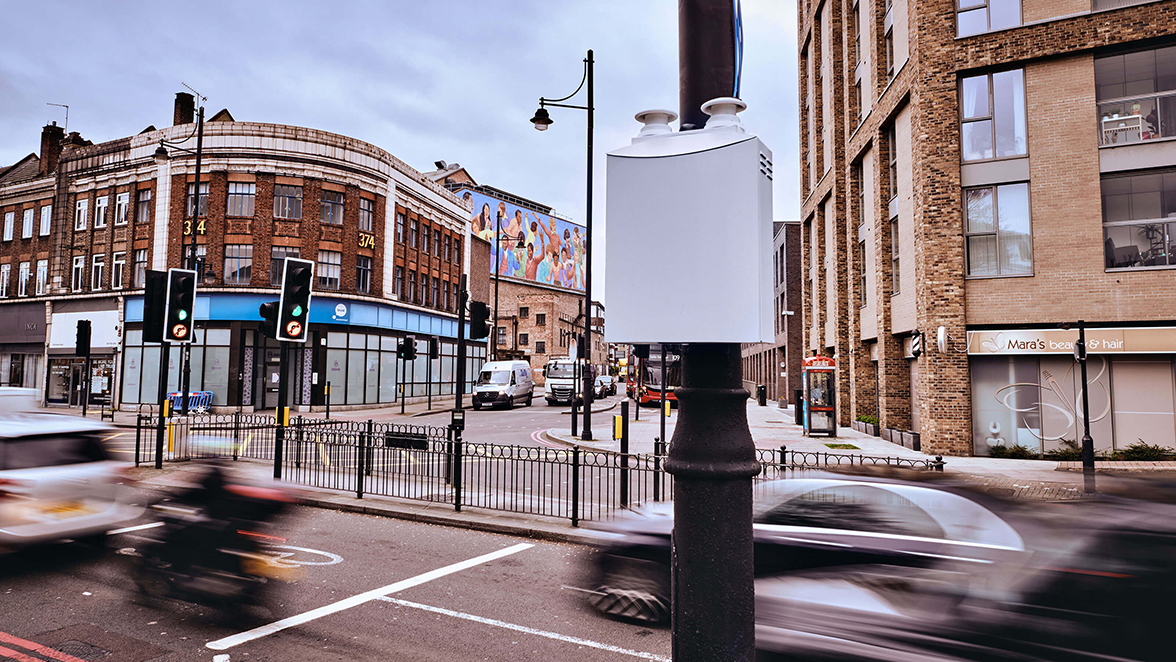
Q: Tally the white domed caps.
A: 2